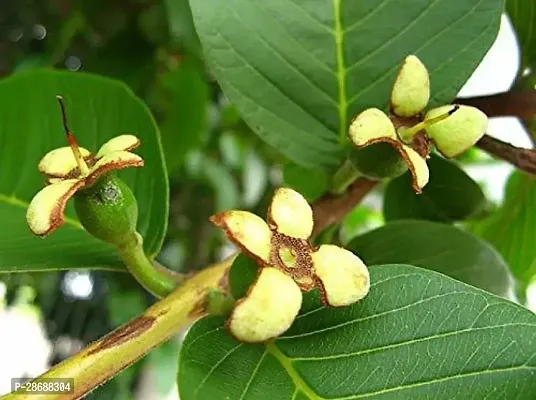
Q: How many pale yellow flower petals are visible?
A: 12